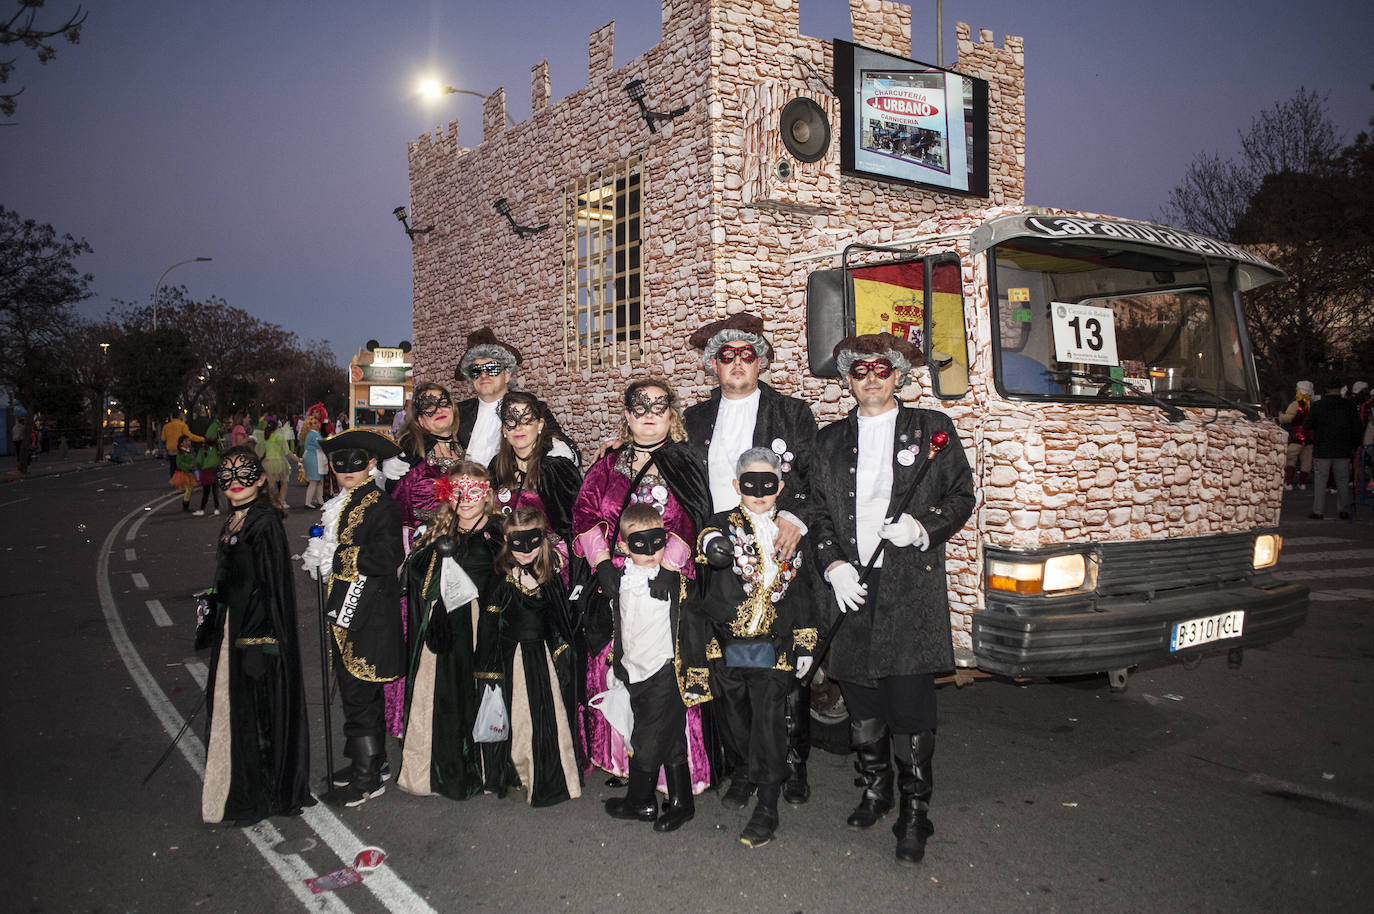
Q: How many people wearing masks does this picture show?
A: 12